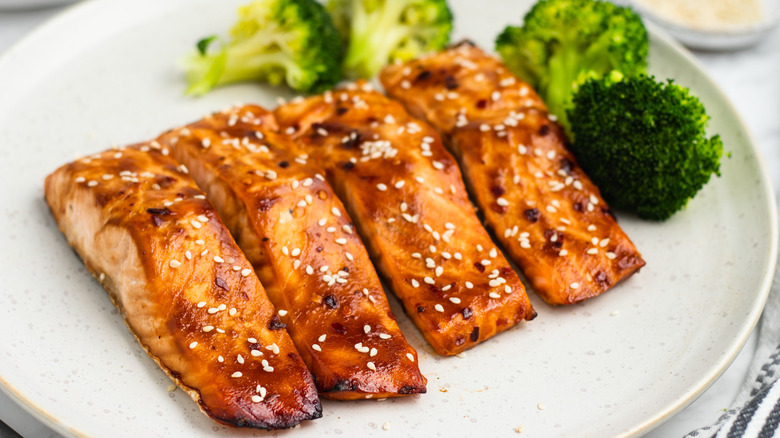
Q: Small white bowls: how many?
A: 1